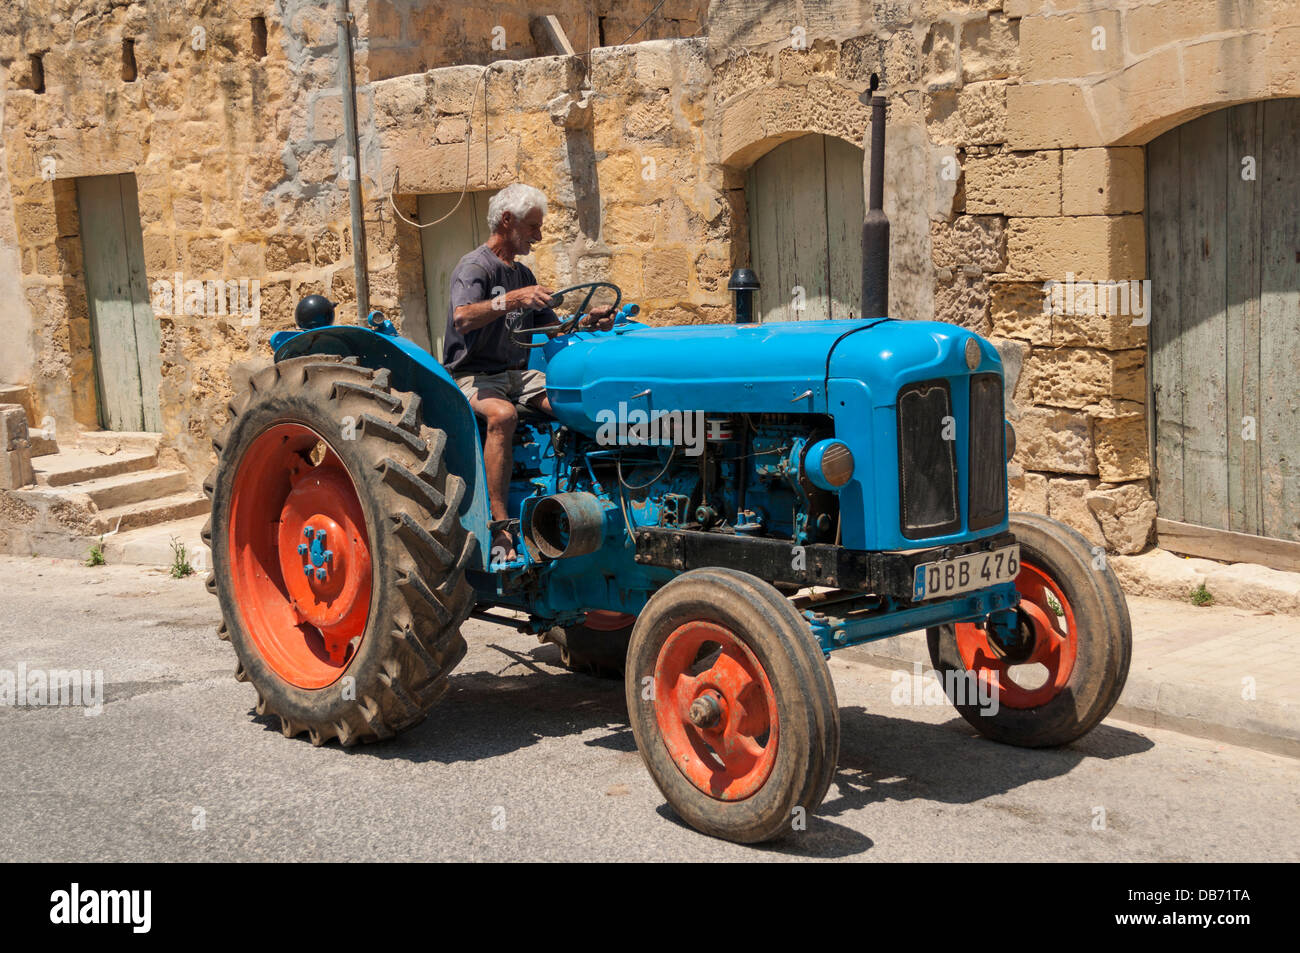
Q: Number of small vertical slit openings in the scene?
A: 3